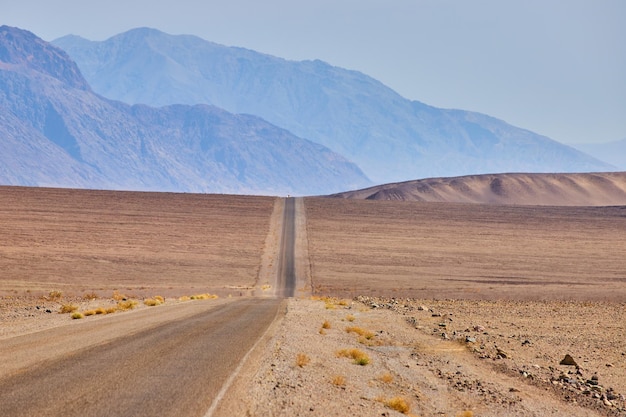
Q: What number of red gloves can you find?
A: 0